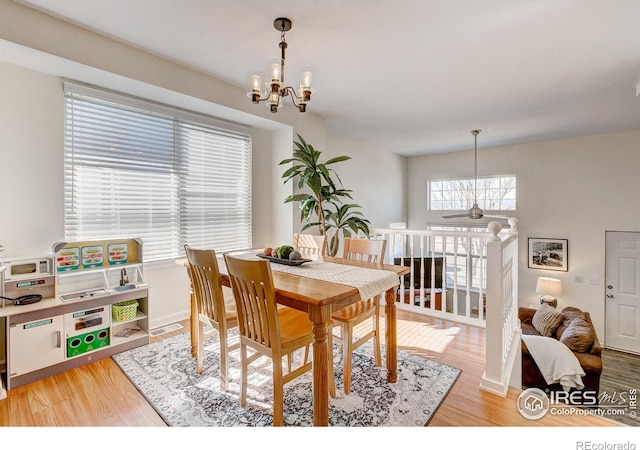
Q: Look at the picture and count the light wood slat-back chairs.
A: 4